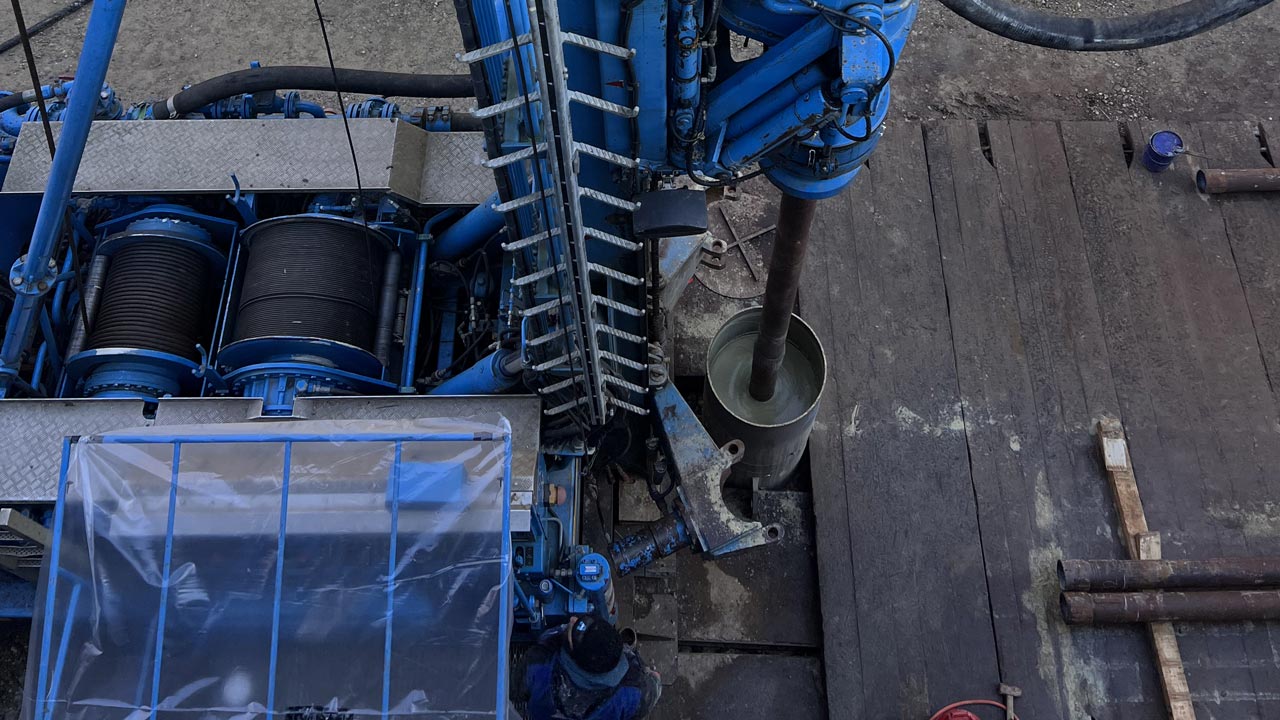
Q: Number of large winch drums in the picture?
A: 2